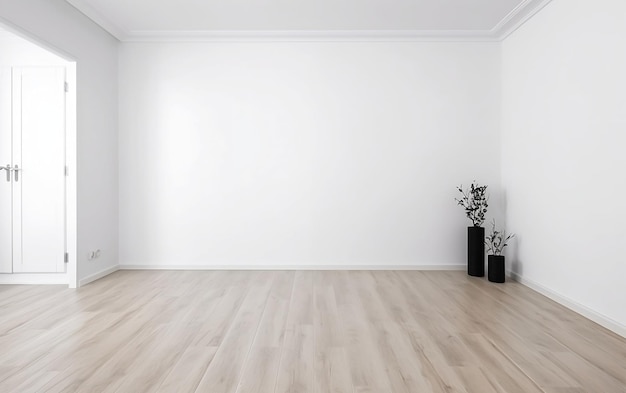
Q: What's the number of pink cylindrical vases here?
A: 0